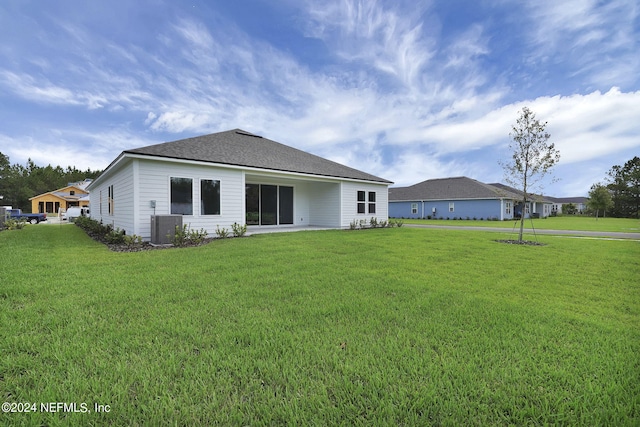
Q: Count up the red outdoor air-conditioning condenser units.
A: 0